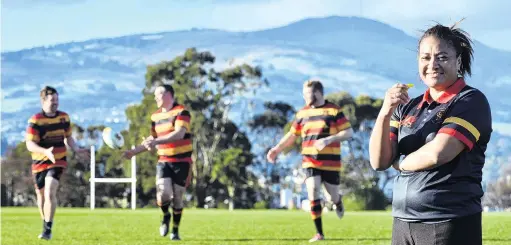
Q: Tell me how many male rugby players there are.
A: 3